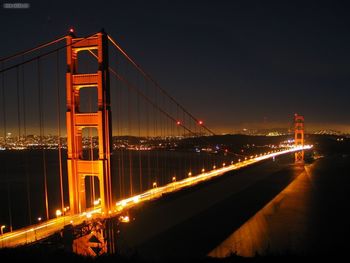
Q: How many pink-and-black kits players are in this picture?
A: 0